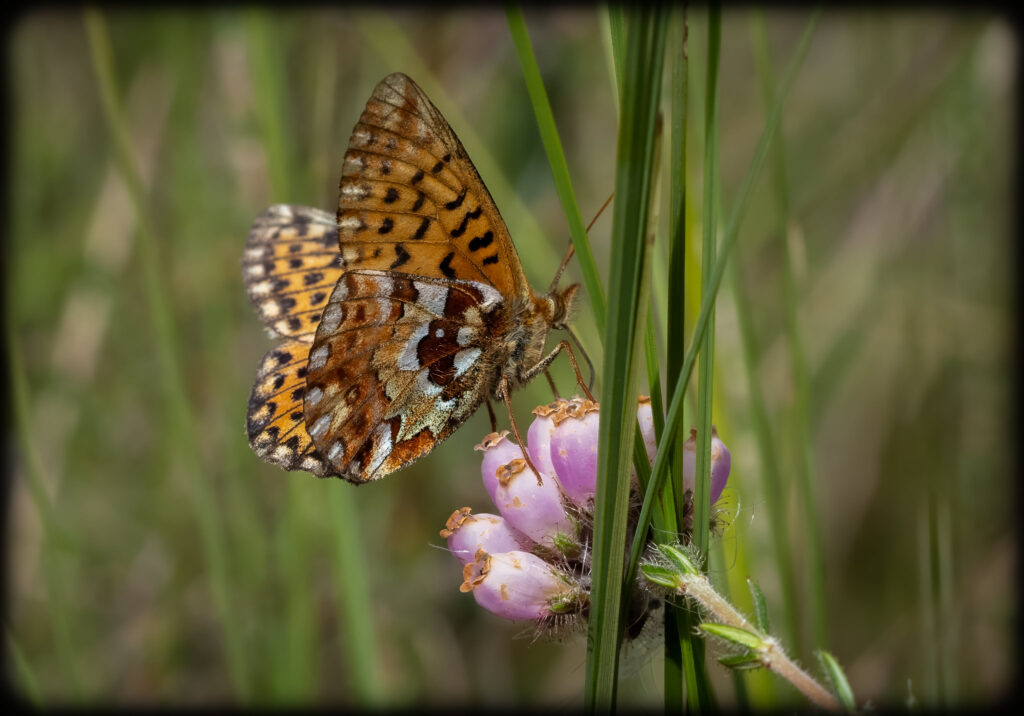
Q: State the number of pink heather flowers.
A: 8